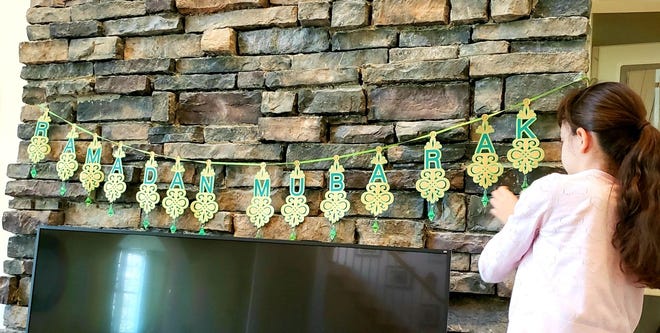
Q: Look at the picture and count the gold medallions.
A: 14